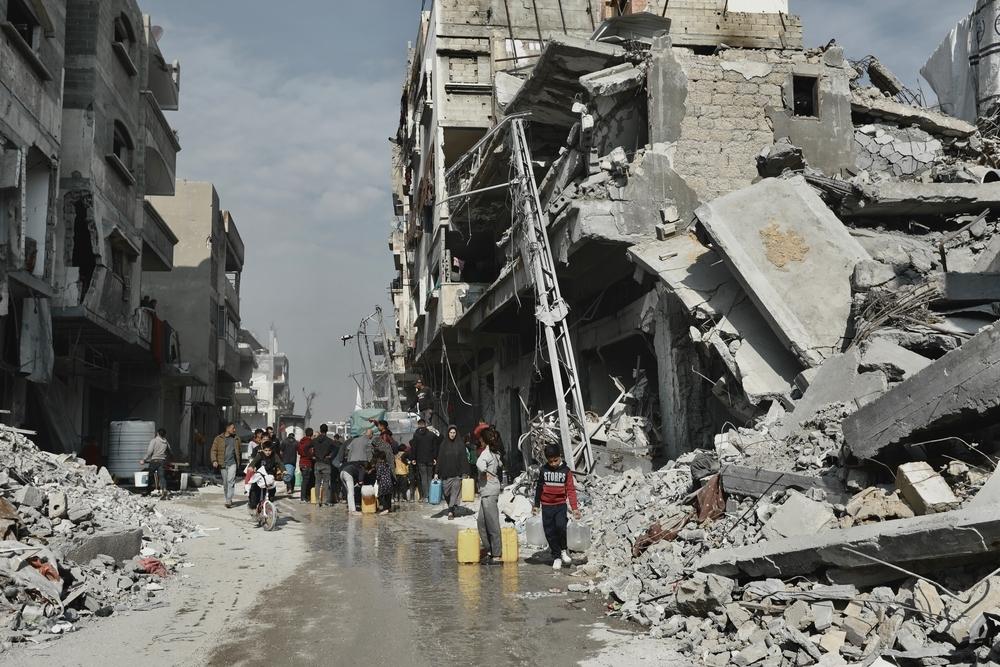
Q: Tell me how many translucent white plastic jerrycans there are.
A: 2